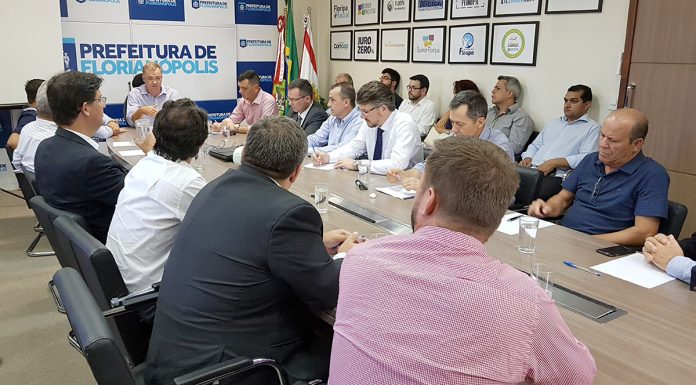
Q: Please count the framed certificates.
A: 13